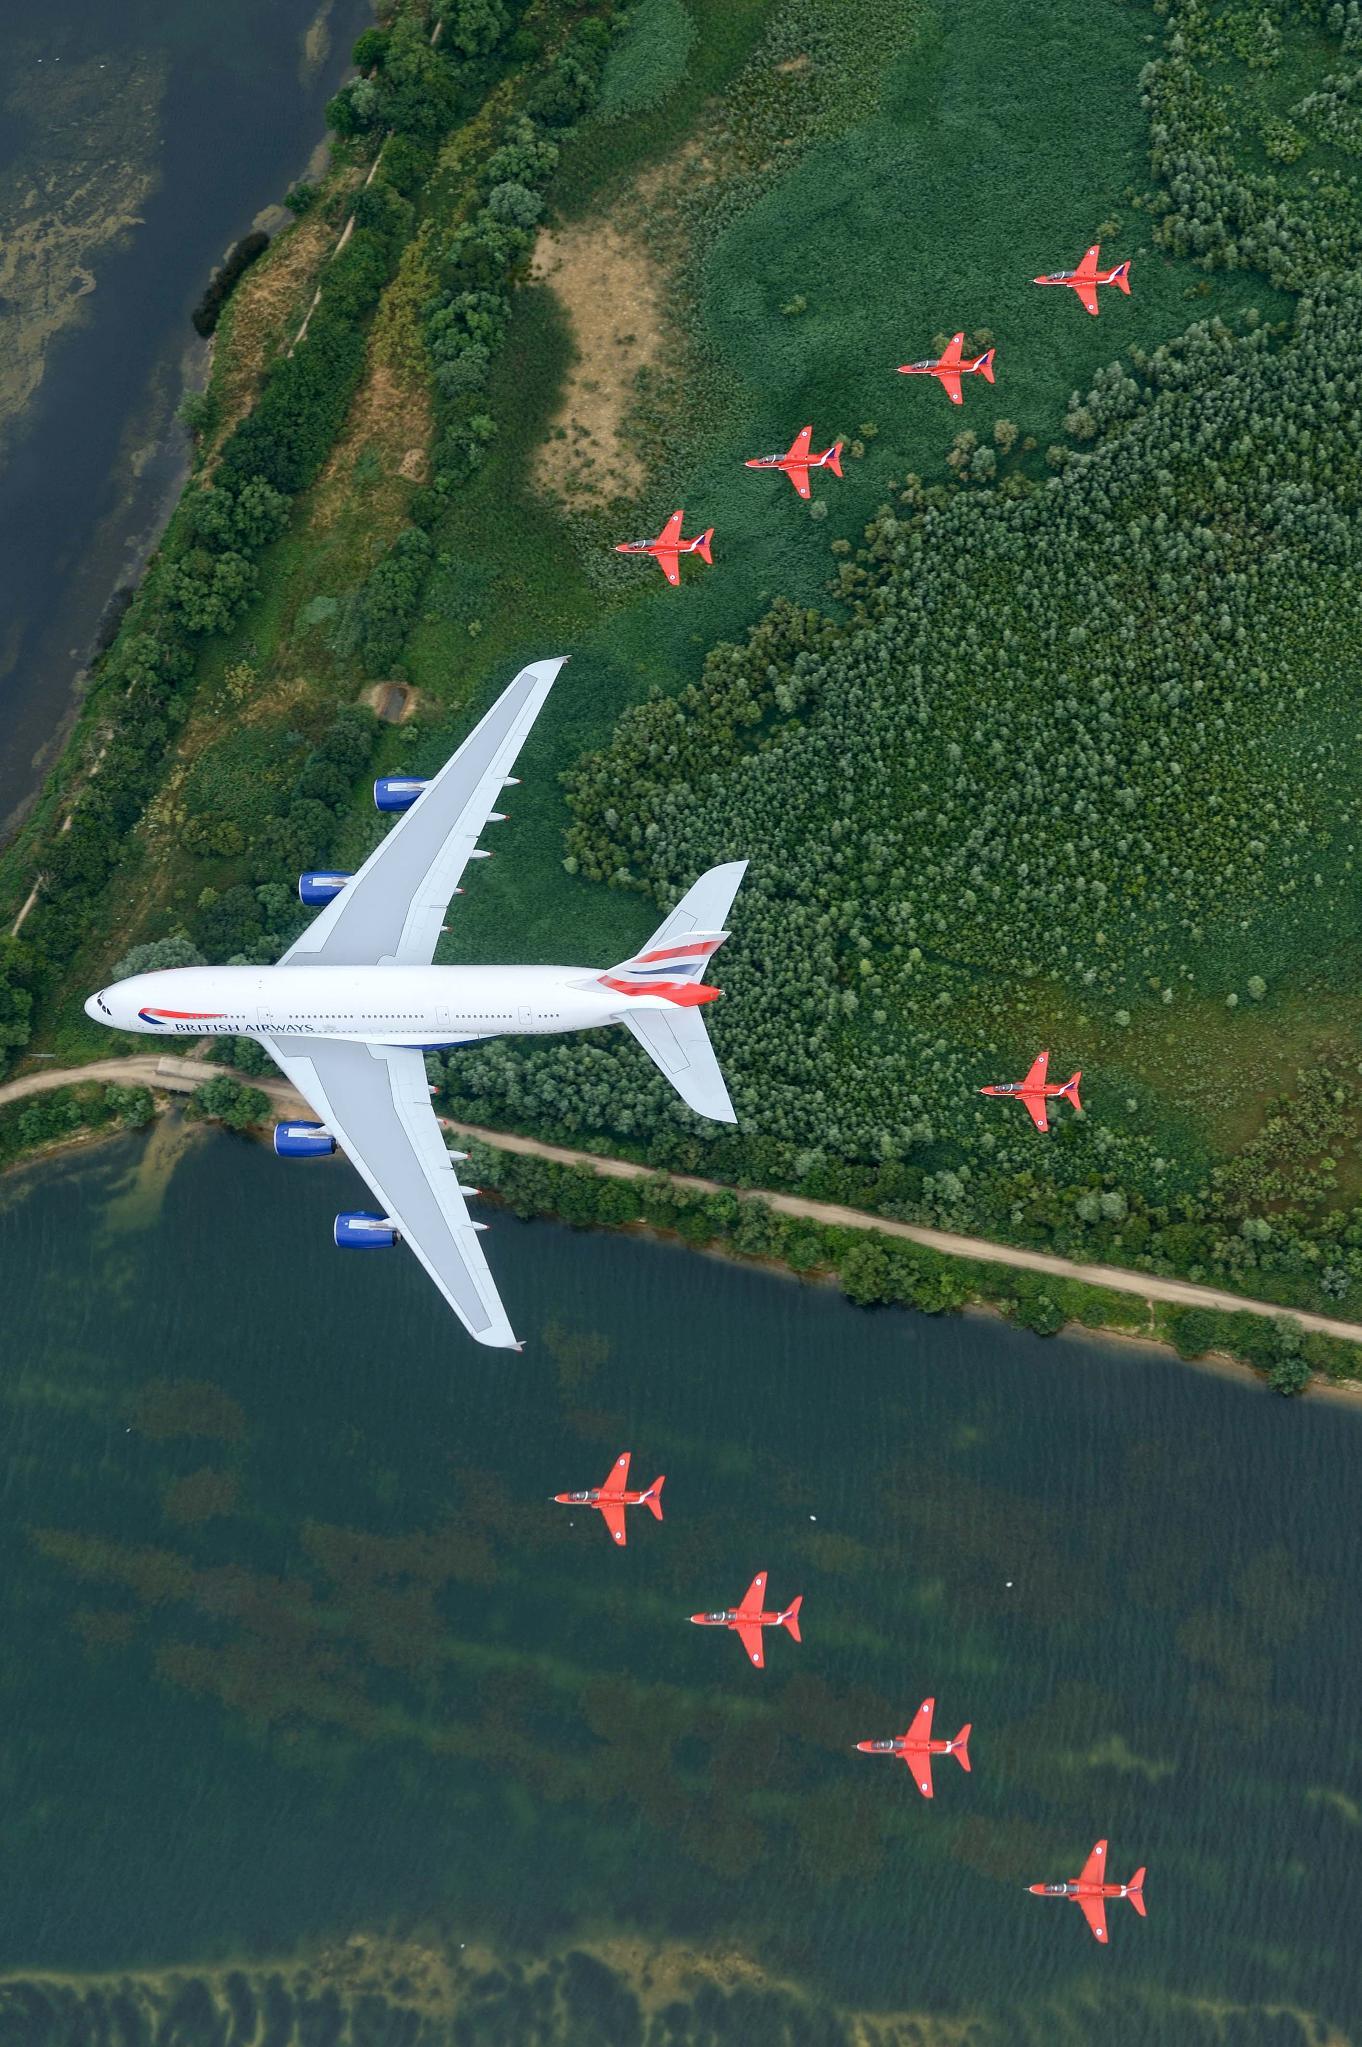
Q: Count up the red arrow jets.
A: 9